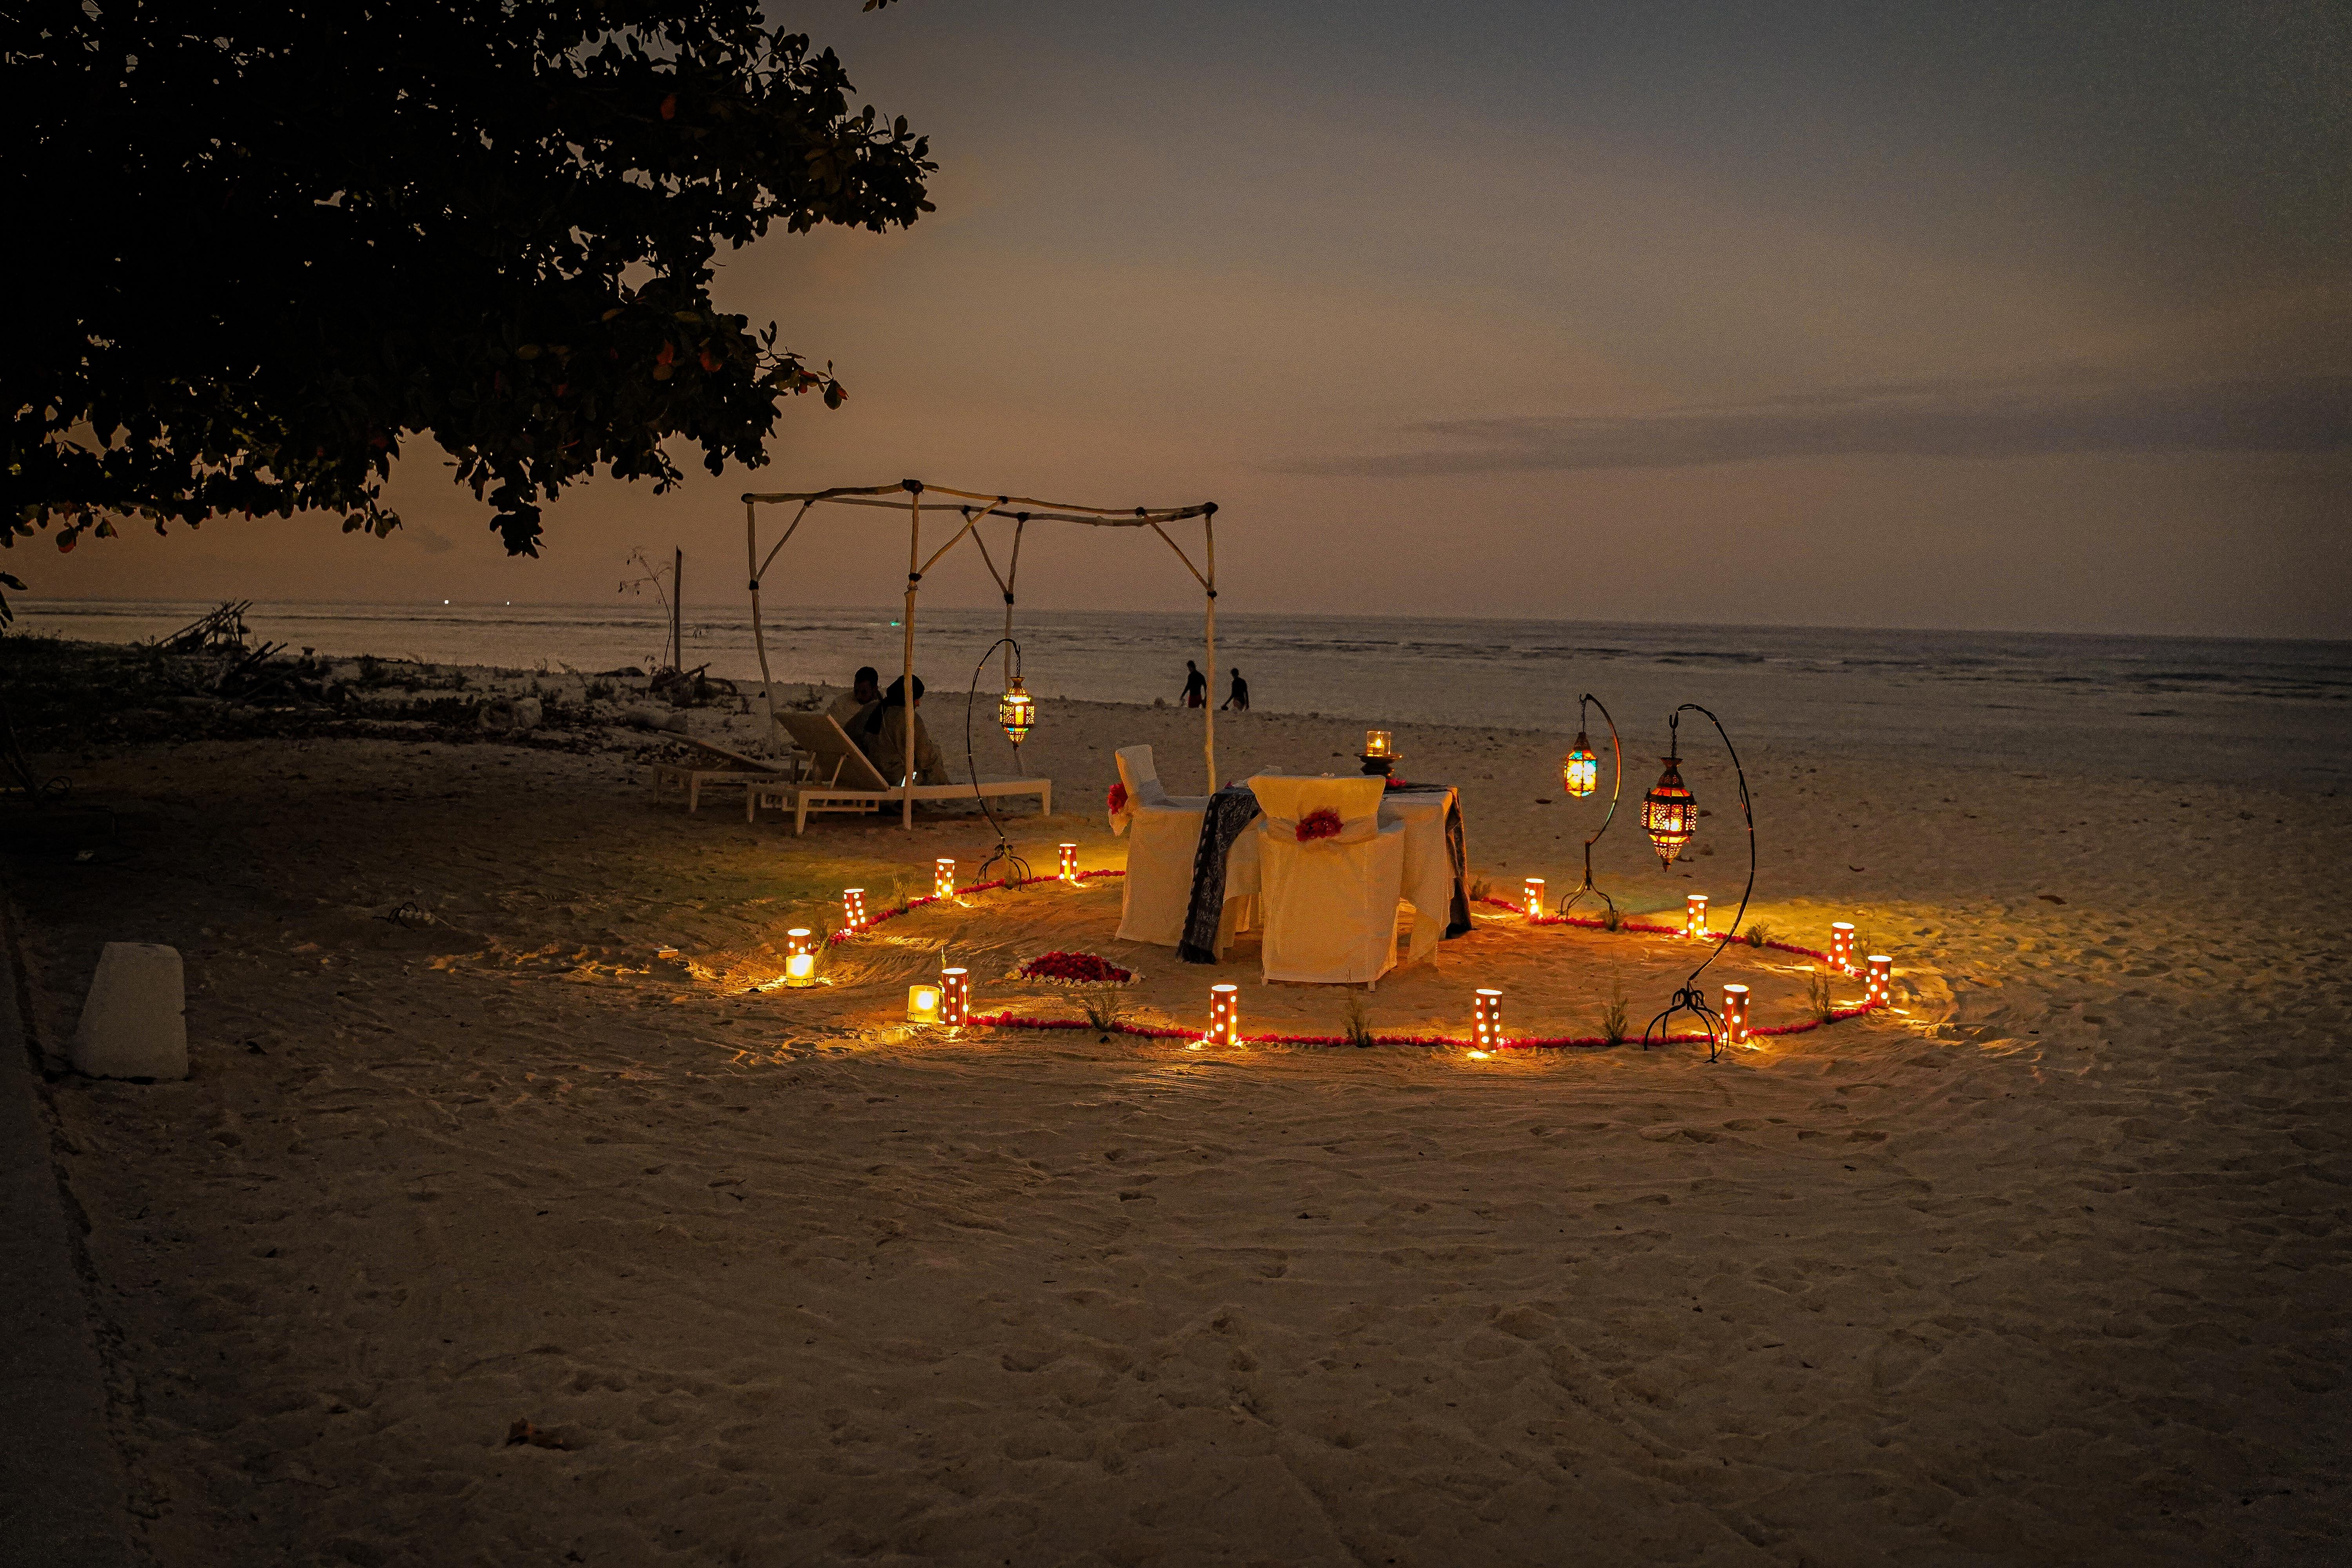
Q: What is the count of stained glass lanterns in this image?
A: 3